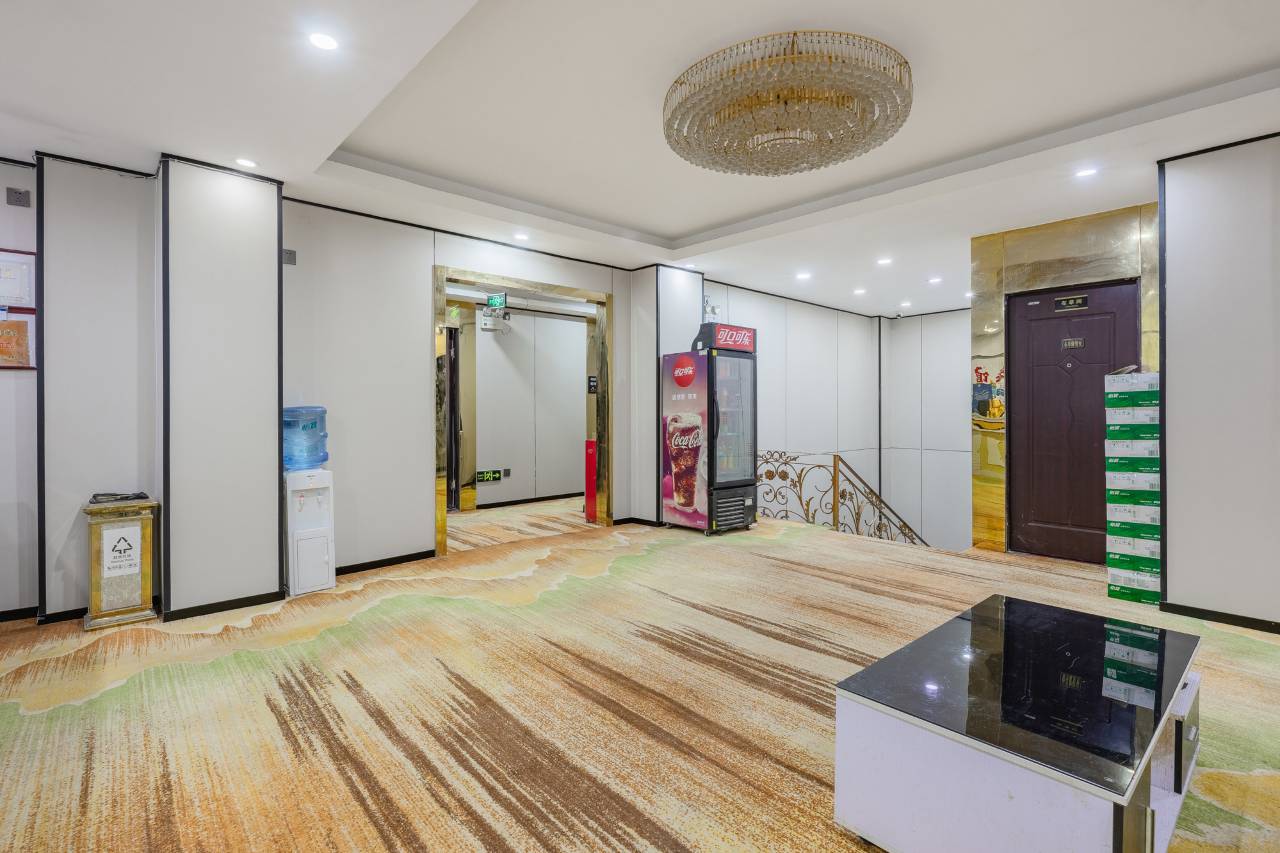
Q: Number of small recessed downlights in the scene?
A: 11